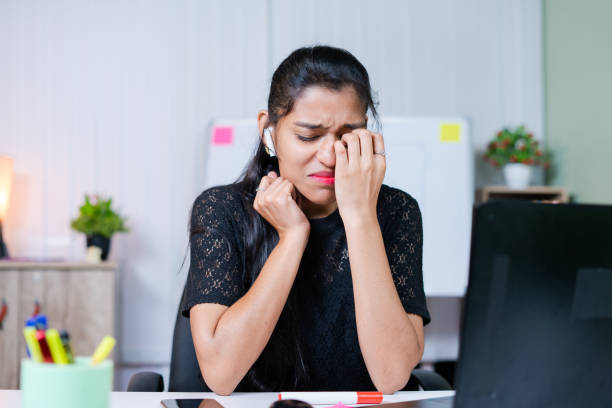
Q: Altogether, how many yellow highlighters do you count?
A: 3